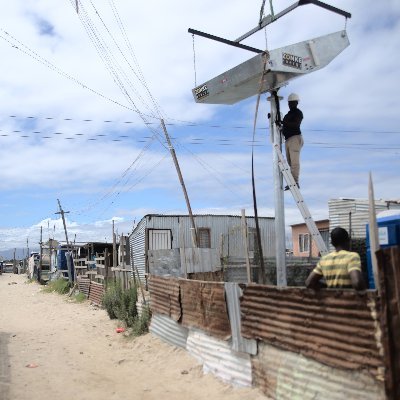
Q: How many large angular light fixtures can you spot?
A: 1